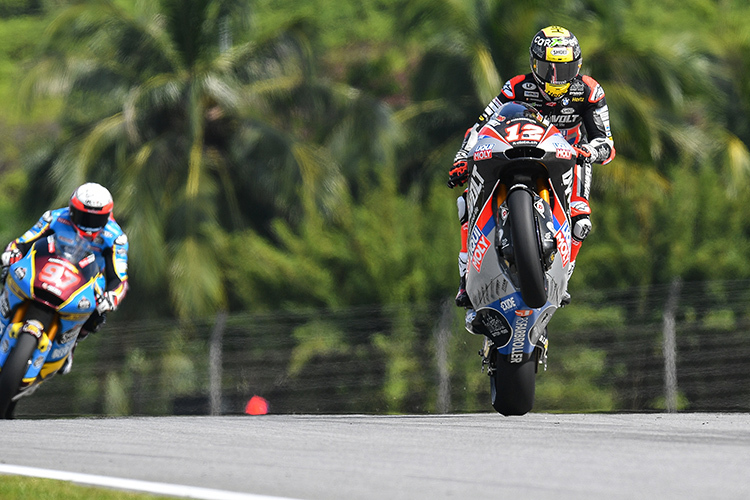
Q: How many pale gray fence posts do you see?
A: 3